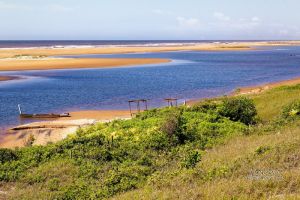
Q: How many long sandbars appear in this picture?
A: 2